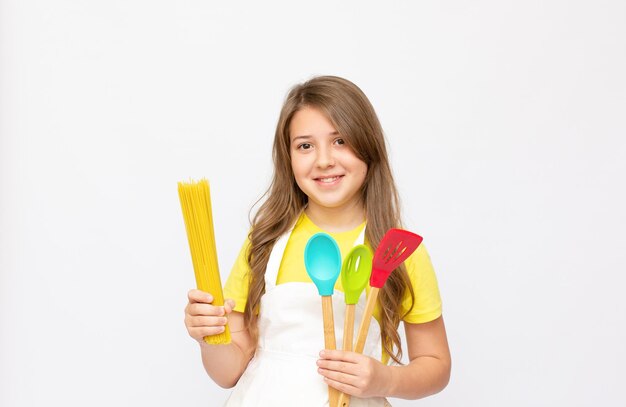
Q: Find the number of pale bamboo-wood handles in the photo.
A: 3